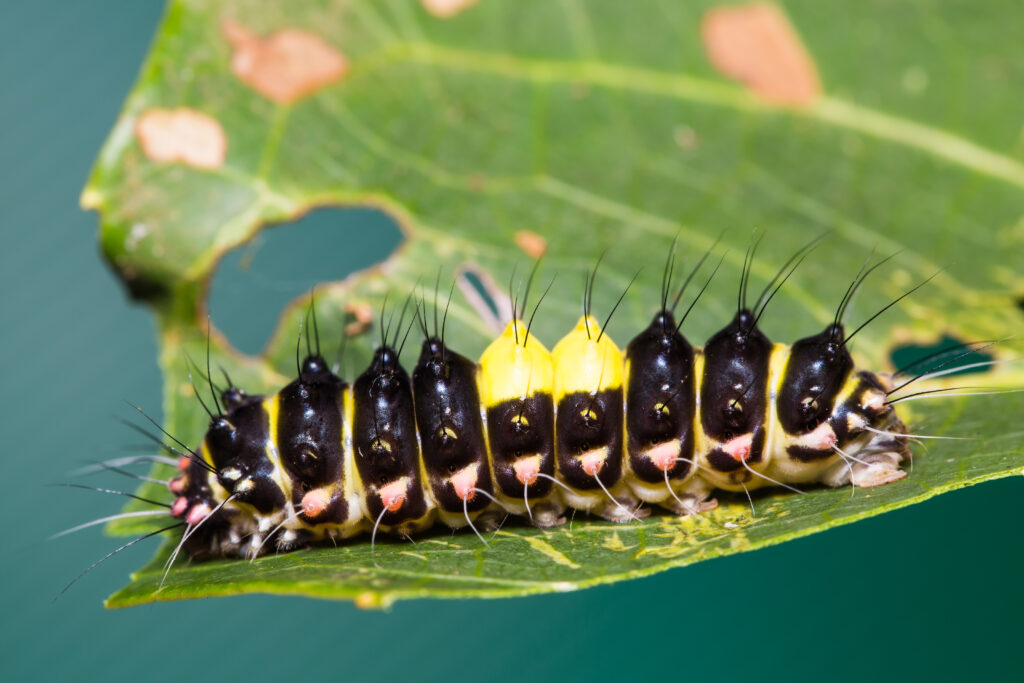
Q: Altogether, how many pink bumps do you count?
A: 12